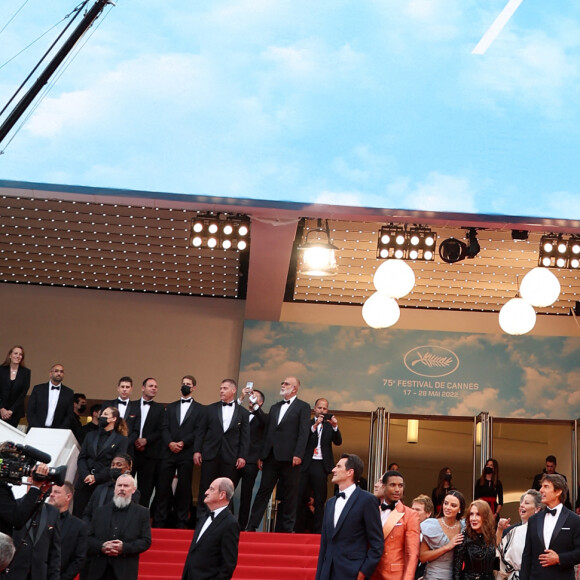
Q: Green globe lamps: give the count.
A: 0